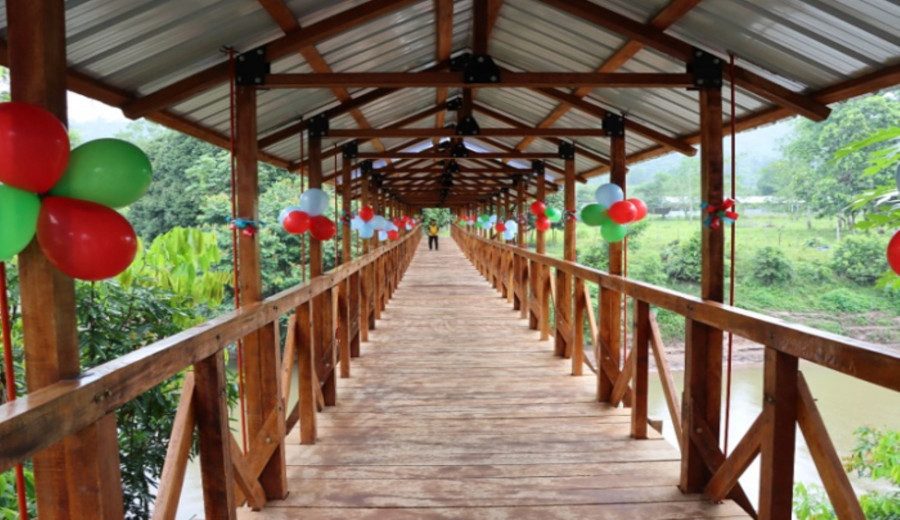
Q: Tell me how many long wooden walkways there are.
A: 1